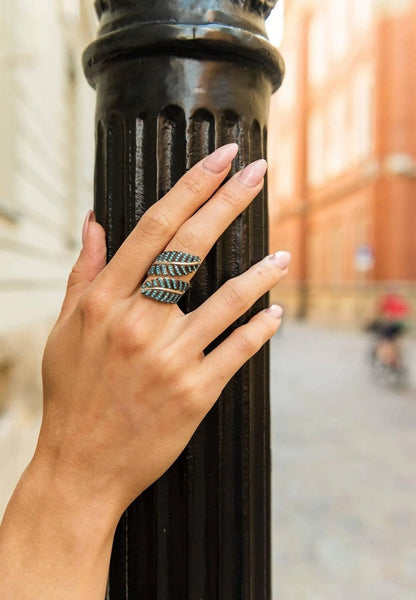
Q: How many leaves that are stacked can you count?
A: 2